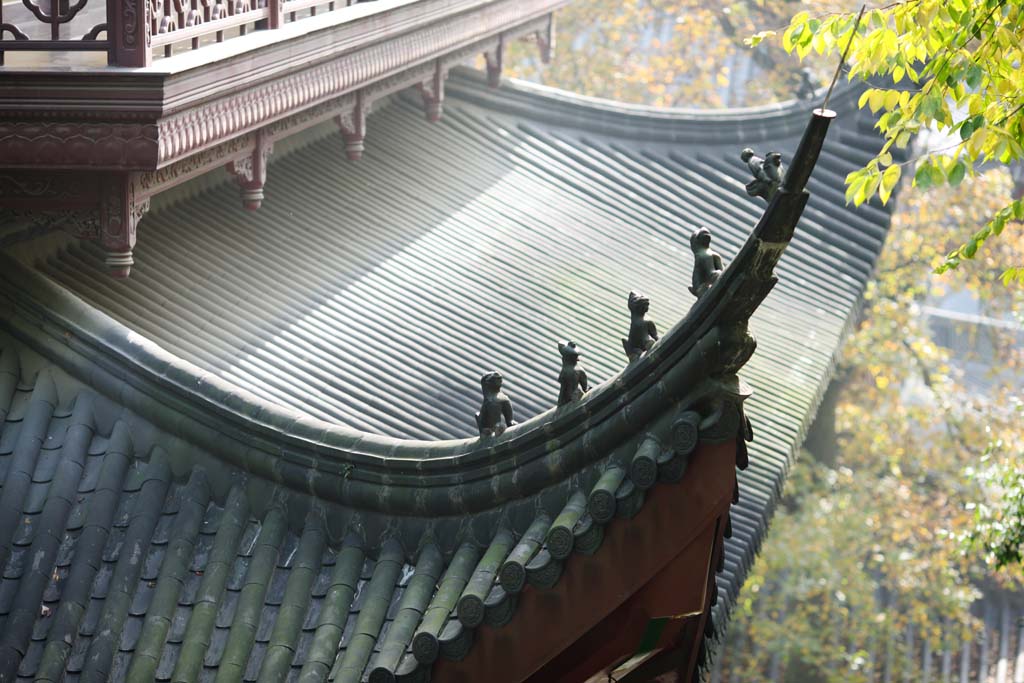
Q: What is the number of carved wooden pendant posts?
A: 6